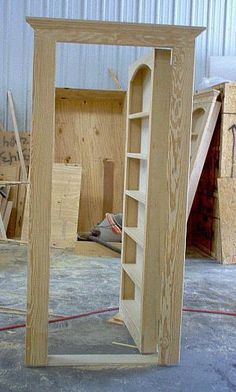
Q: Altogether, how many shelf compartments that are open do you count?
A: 6